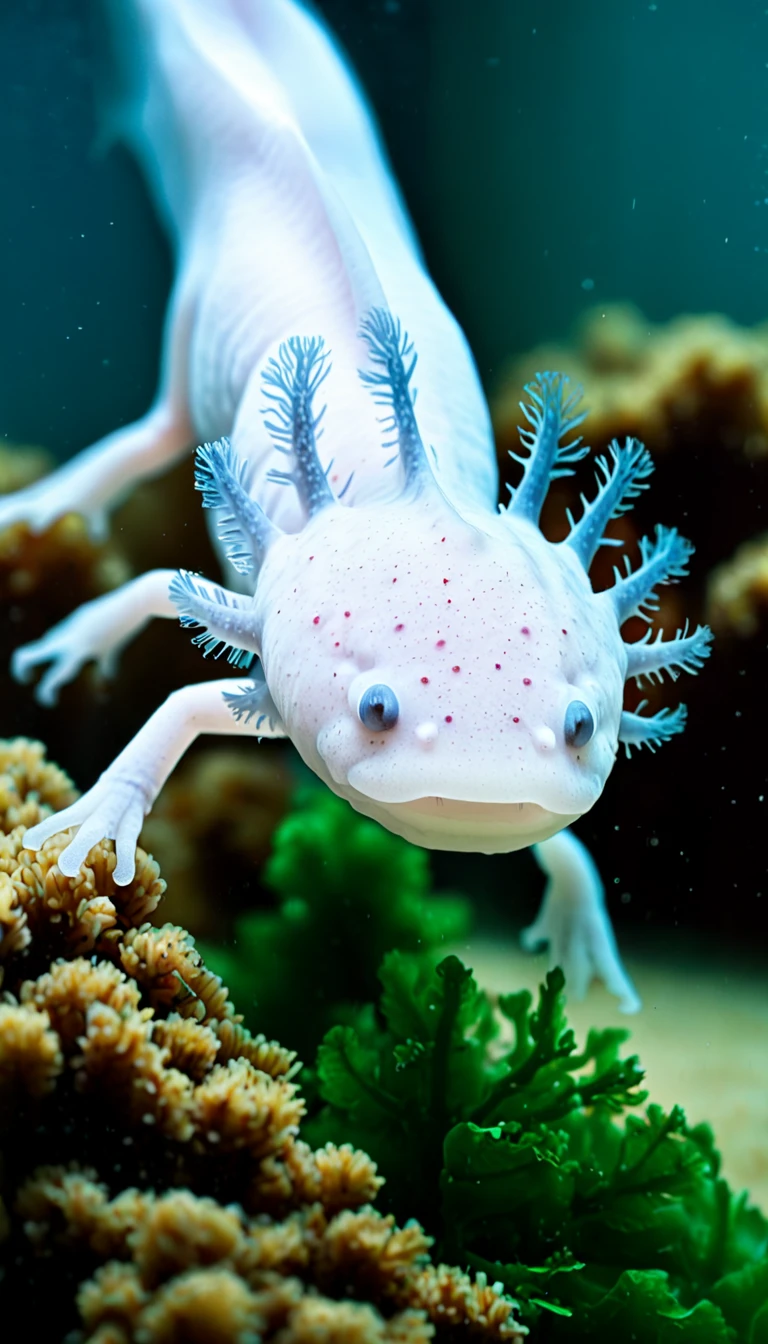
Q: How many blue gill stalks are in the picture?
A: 10